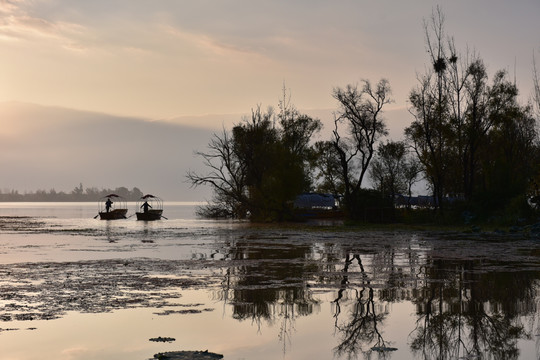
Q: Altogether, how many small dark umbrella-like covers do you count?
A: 2